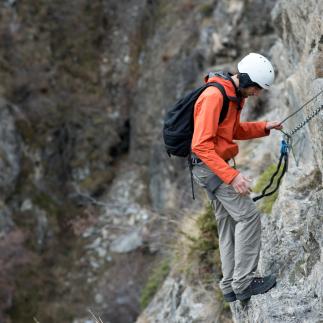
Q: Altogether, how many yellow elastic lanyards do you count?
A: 0